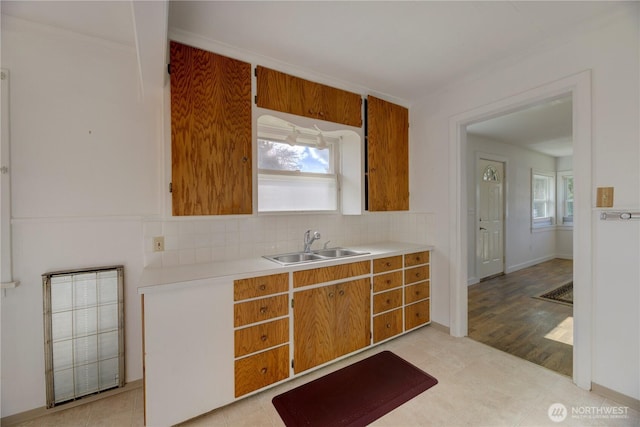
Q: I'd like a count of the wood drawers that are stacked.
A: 12